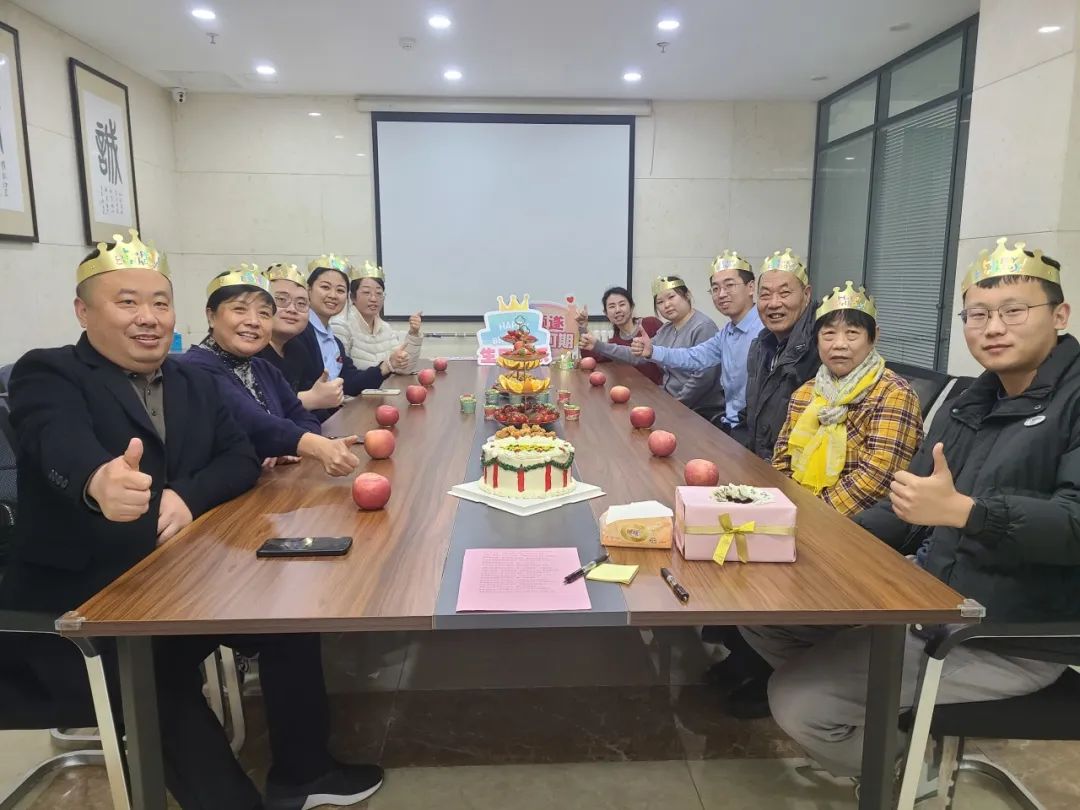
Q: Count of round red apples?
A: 12